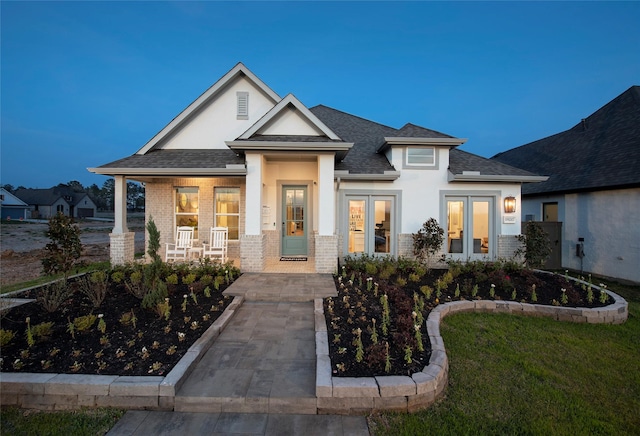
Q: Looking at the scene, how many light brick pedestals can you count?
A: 3